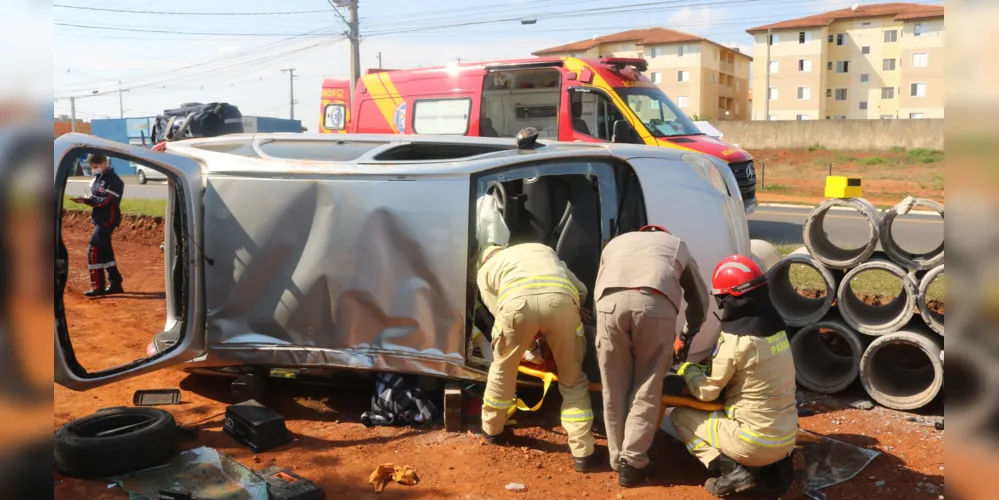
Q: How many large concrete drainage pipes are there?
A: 7